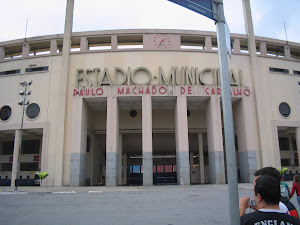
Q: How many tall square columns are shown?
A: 6